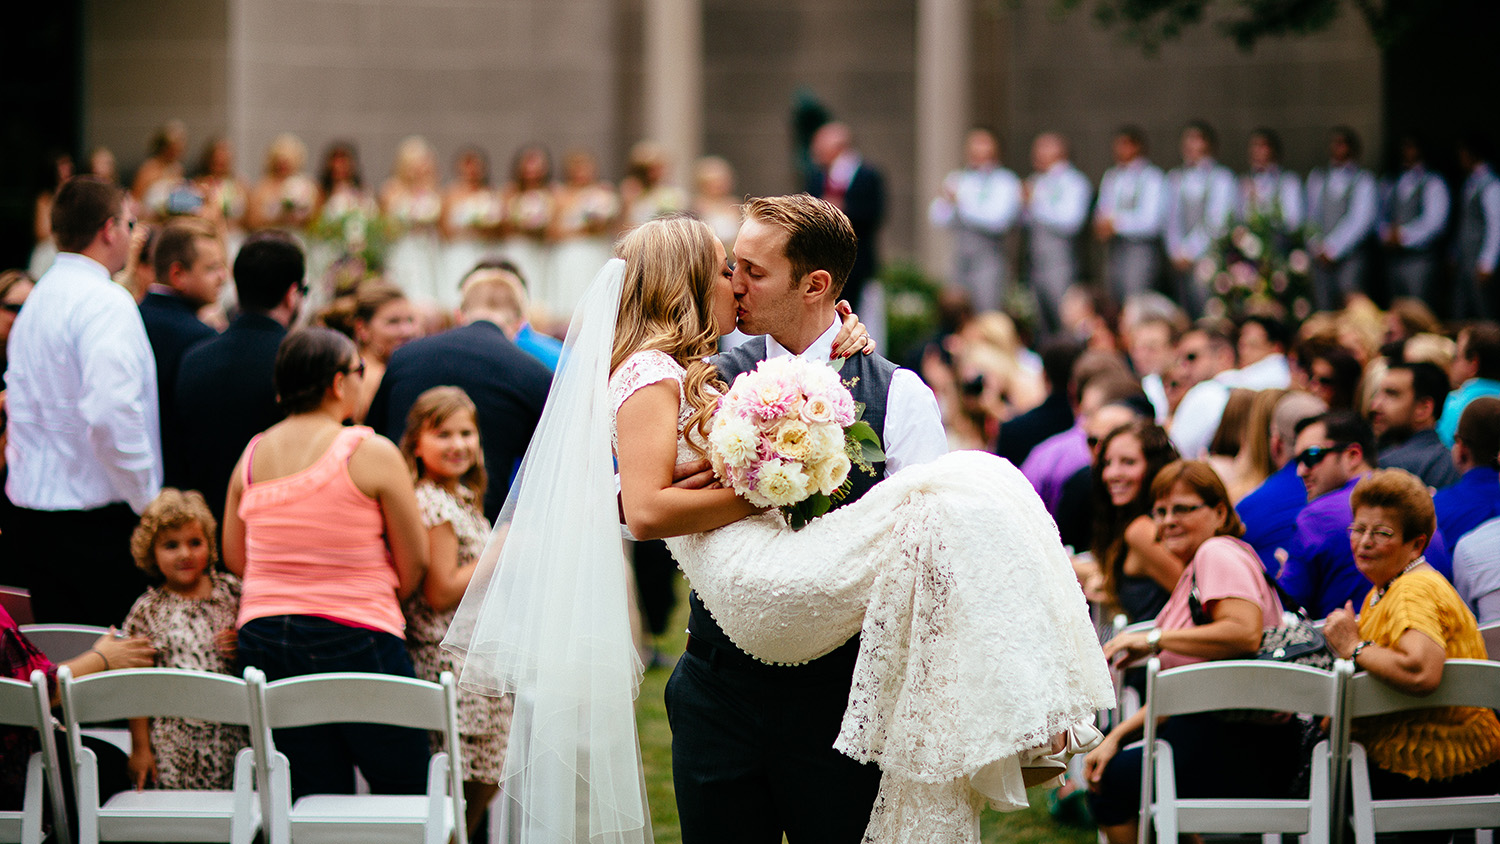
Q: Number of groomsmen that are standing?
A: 8